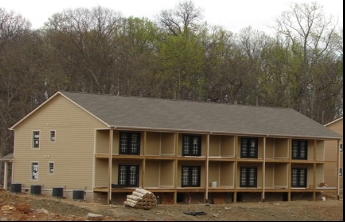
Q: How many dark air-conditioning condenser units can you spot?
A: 4